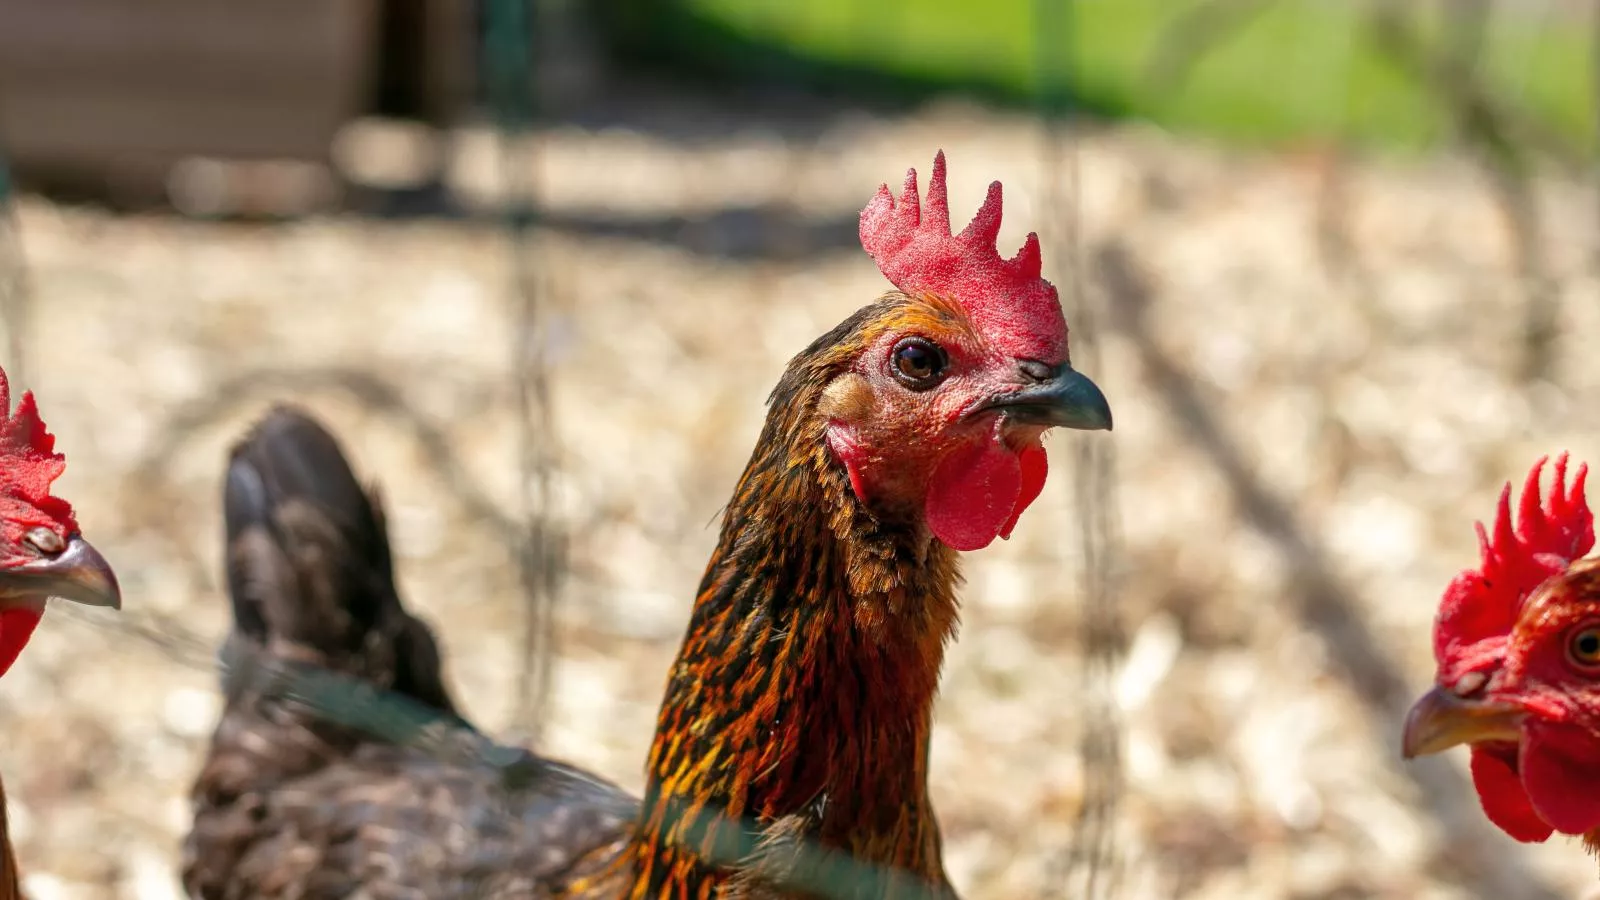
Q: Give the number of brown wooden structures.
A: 1